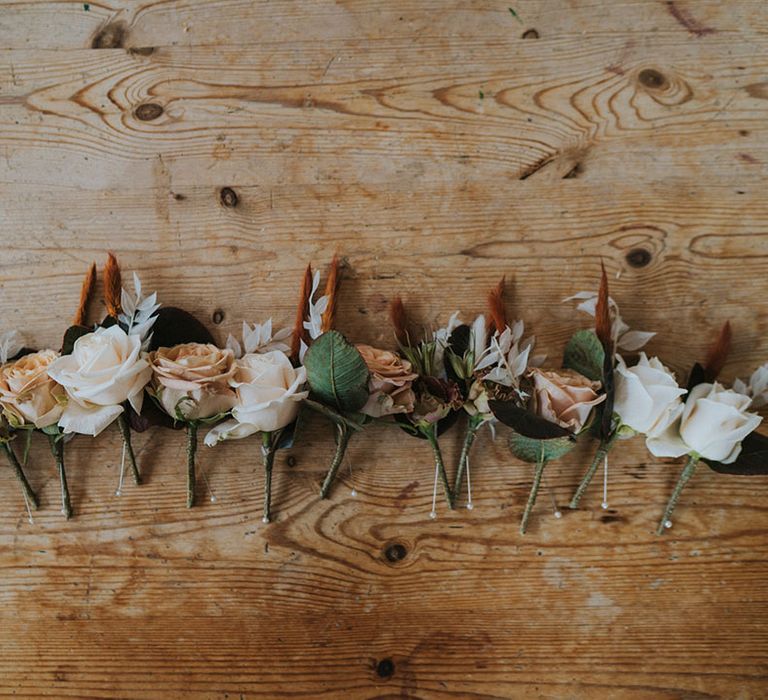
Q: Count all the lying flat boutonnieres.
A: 11